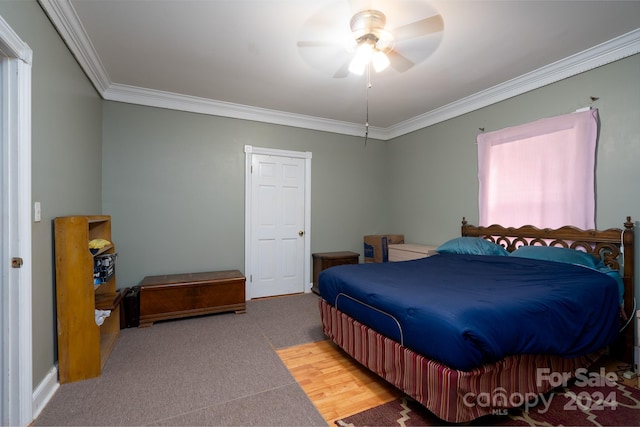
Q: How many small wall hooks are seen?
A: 2